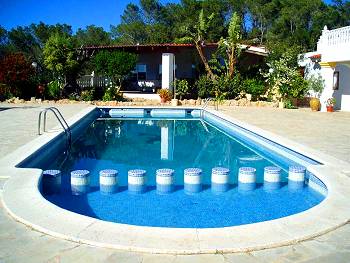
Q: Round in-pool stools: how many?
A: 10